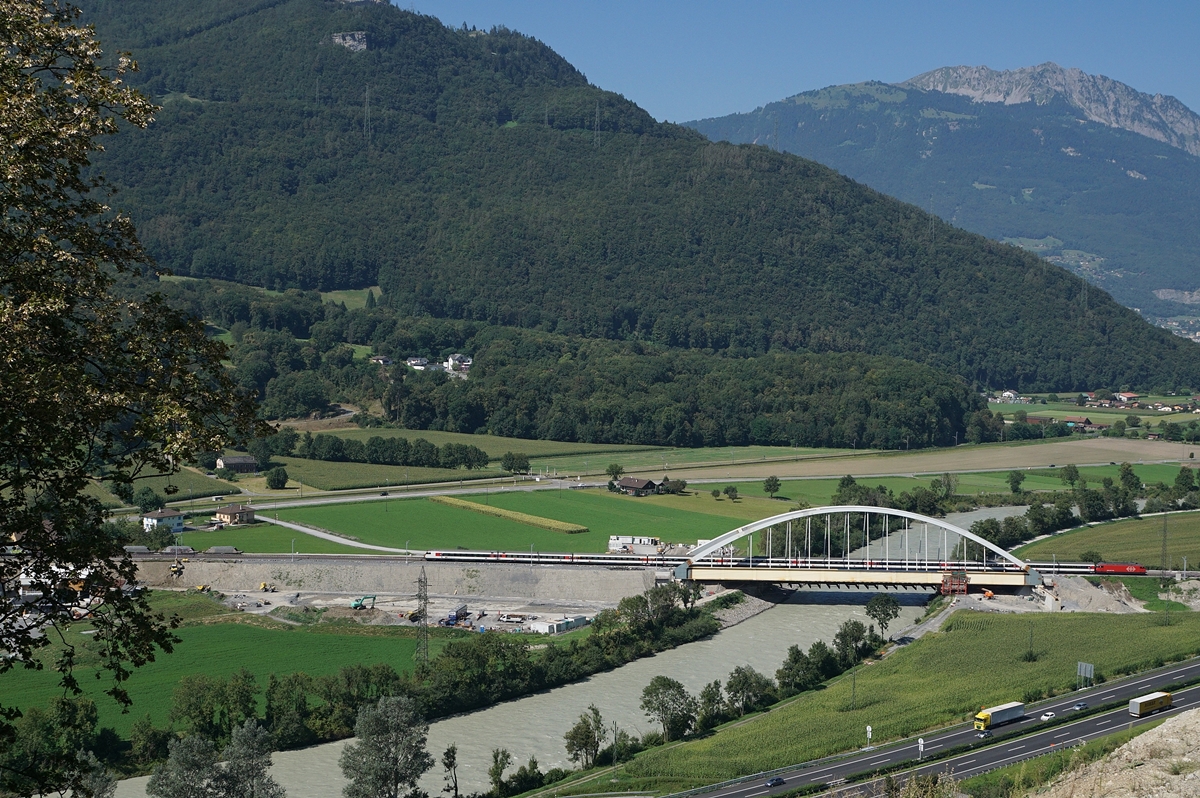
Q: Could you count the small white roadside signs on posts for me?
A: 2